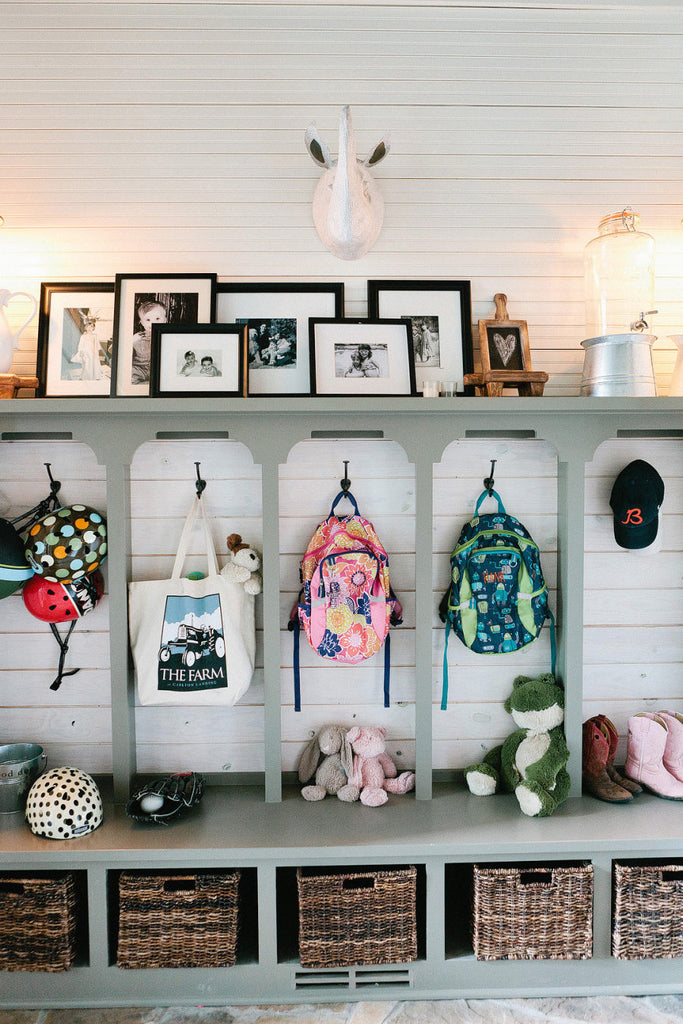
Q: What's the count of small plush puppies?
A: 1